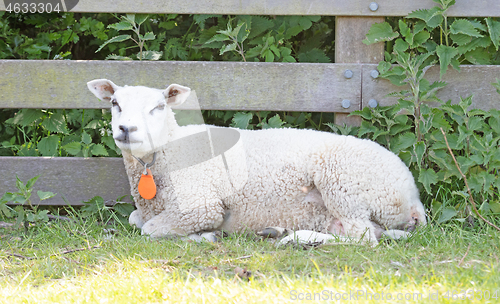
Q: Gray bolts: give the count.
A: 5